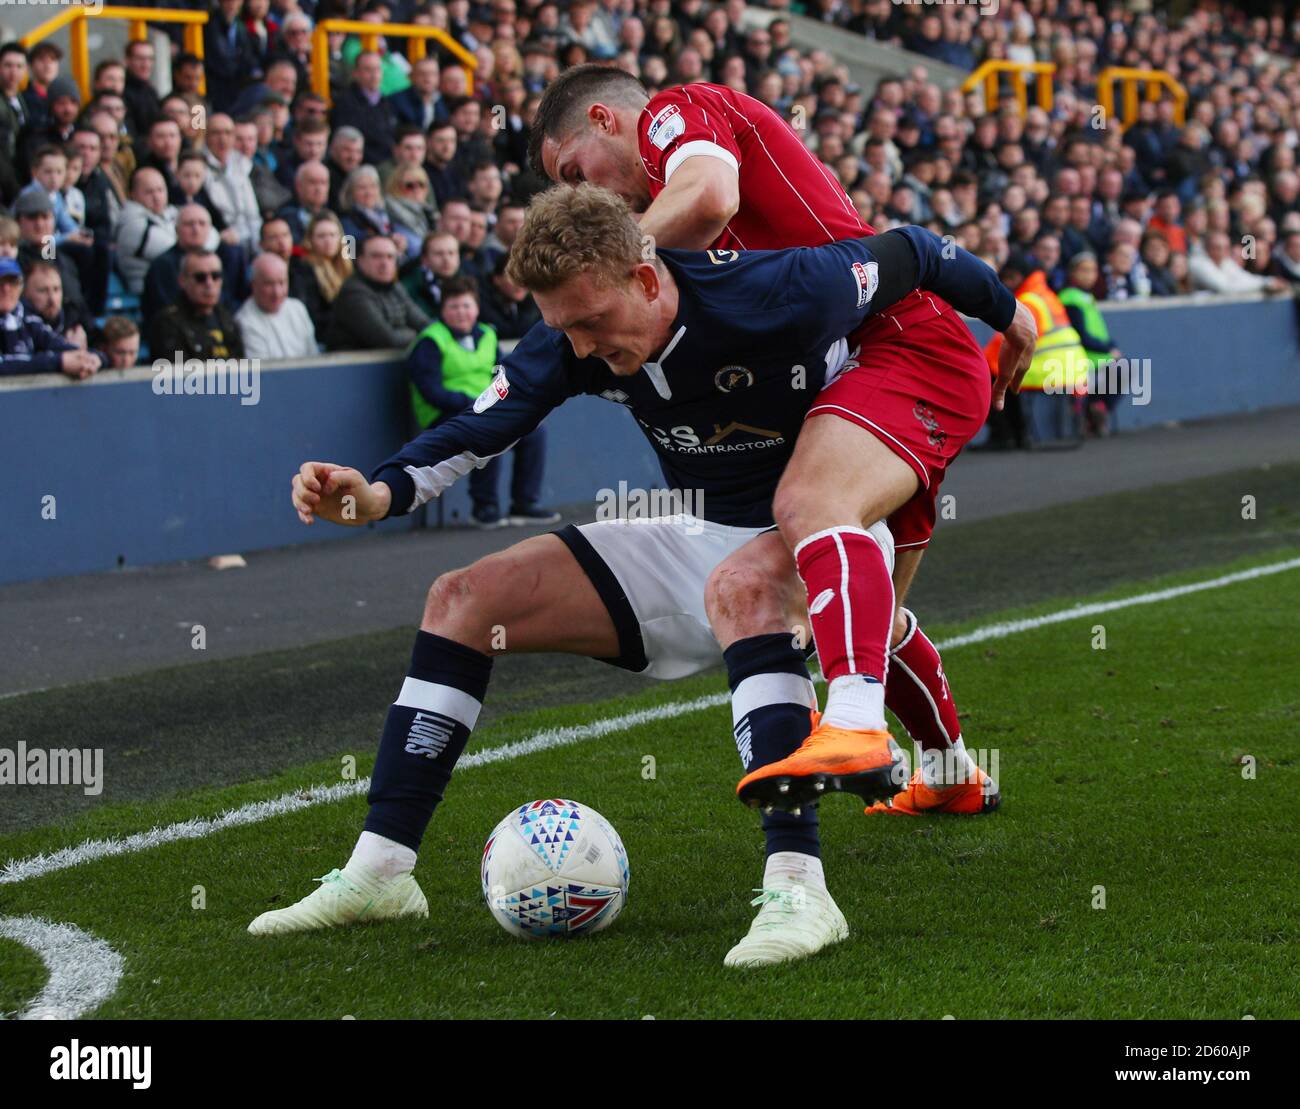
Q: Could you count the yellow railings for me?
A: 4